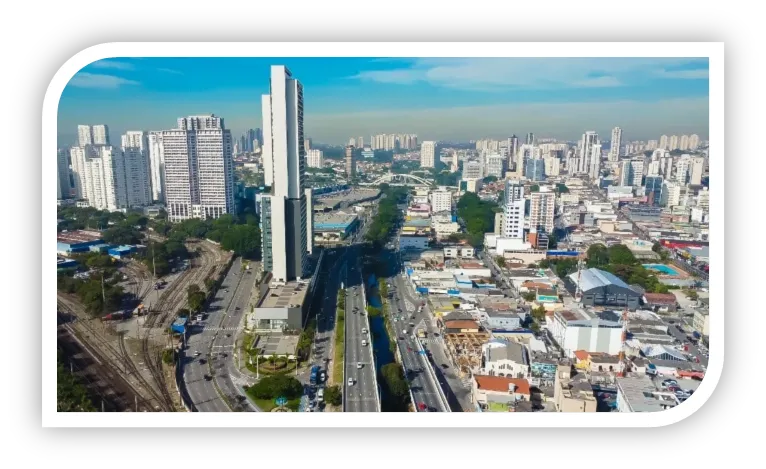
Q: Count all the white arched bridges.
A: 1